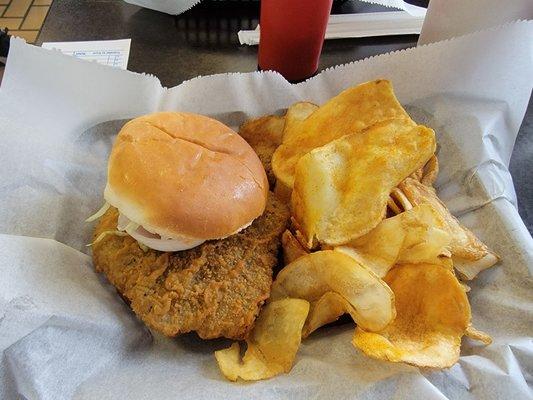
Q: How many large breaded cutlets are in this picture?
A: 1